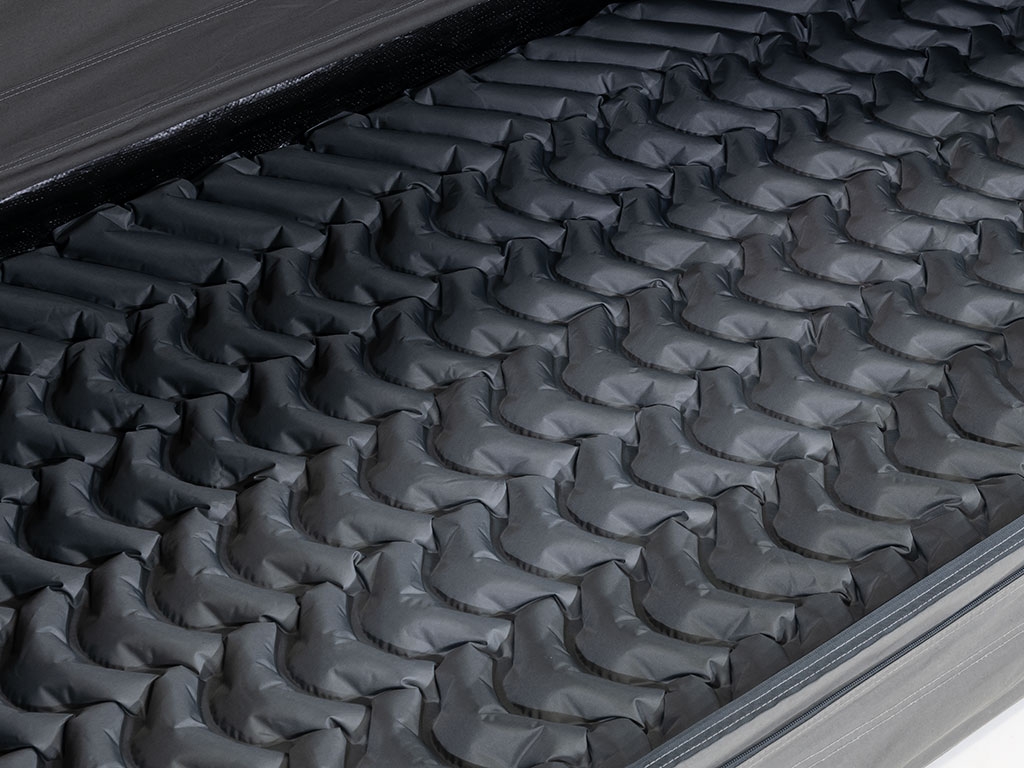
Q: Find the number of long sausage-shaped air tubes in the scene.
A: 15